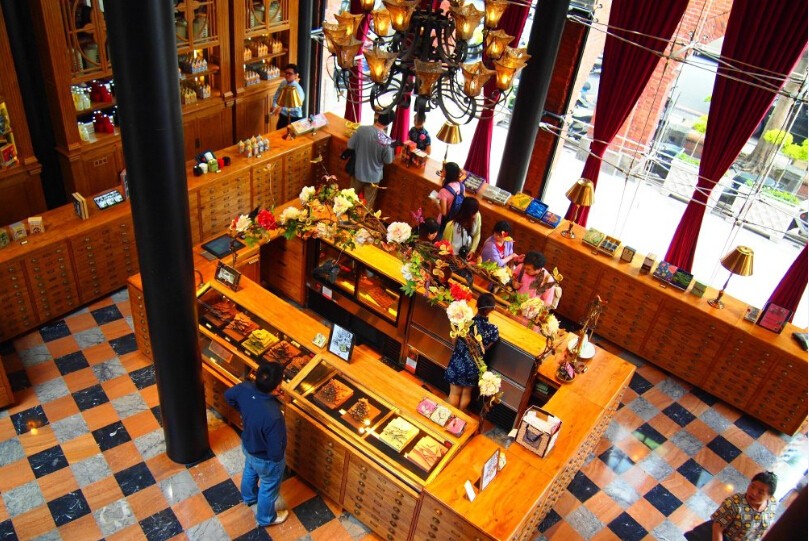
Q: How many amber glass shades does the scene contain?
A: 14